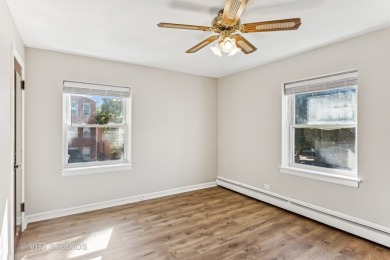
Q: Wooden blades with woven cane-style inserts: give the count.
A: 5